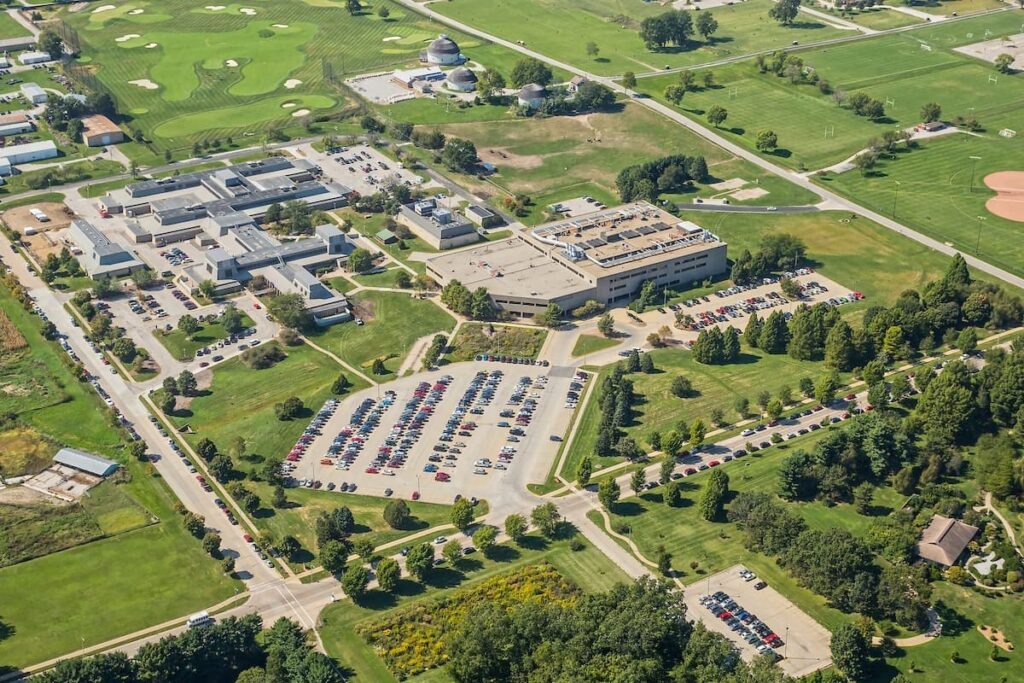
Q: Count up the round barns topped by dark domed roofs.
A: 3